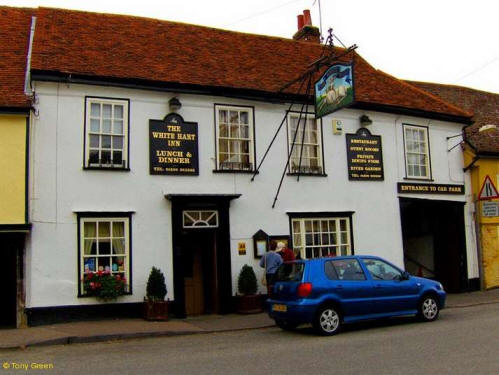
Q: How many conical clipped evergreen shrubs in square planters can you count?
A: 2